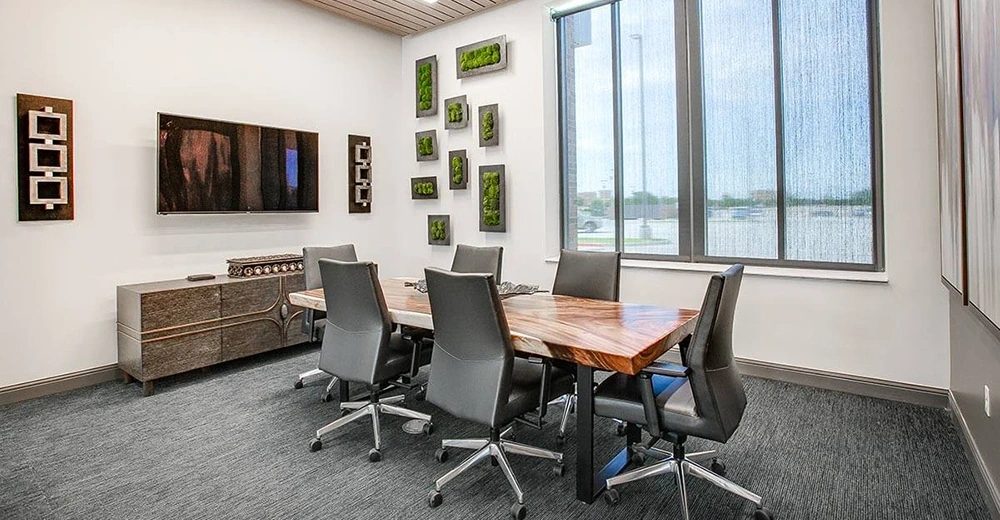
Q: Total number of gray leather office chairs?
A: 6